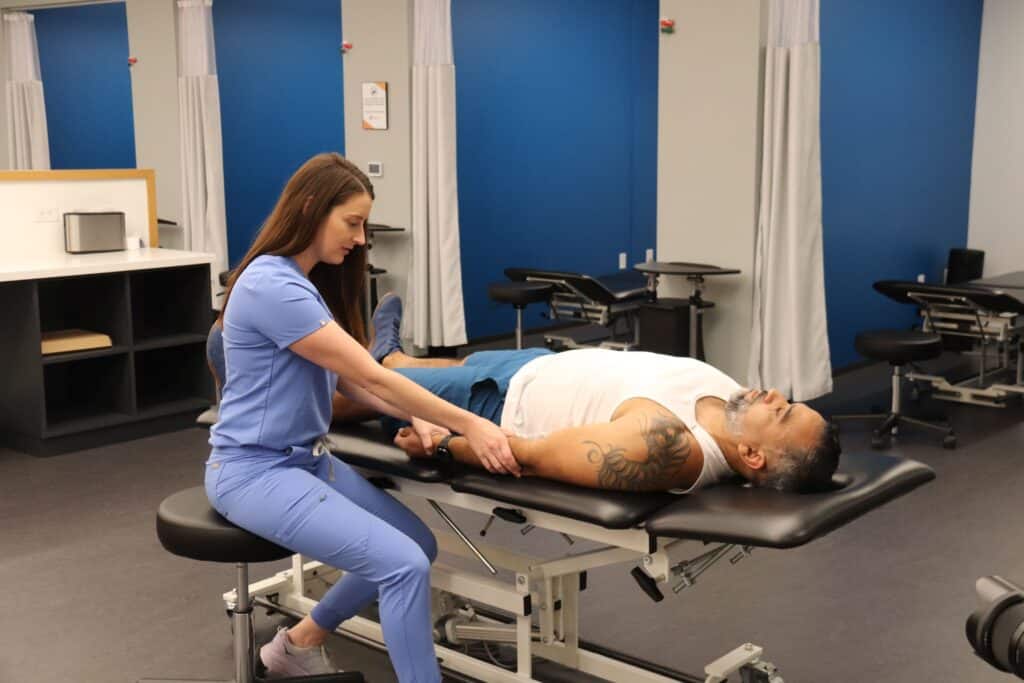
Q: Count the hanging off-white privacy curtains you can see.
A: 4